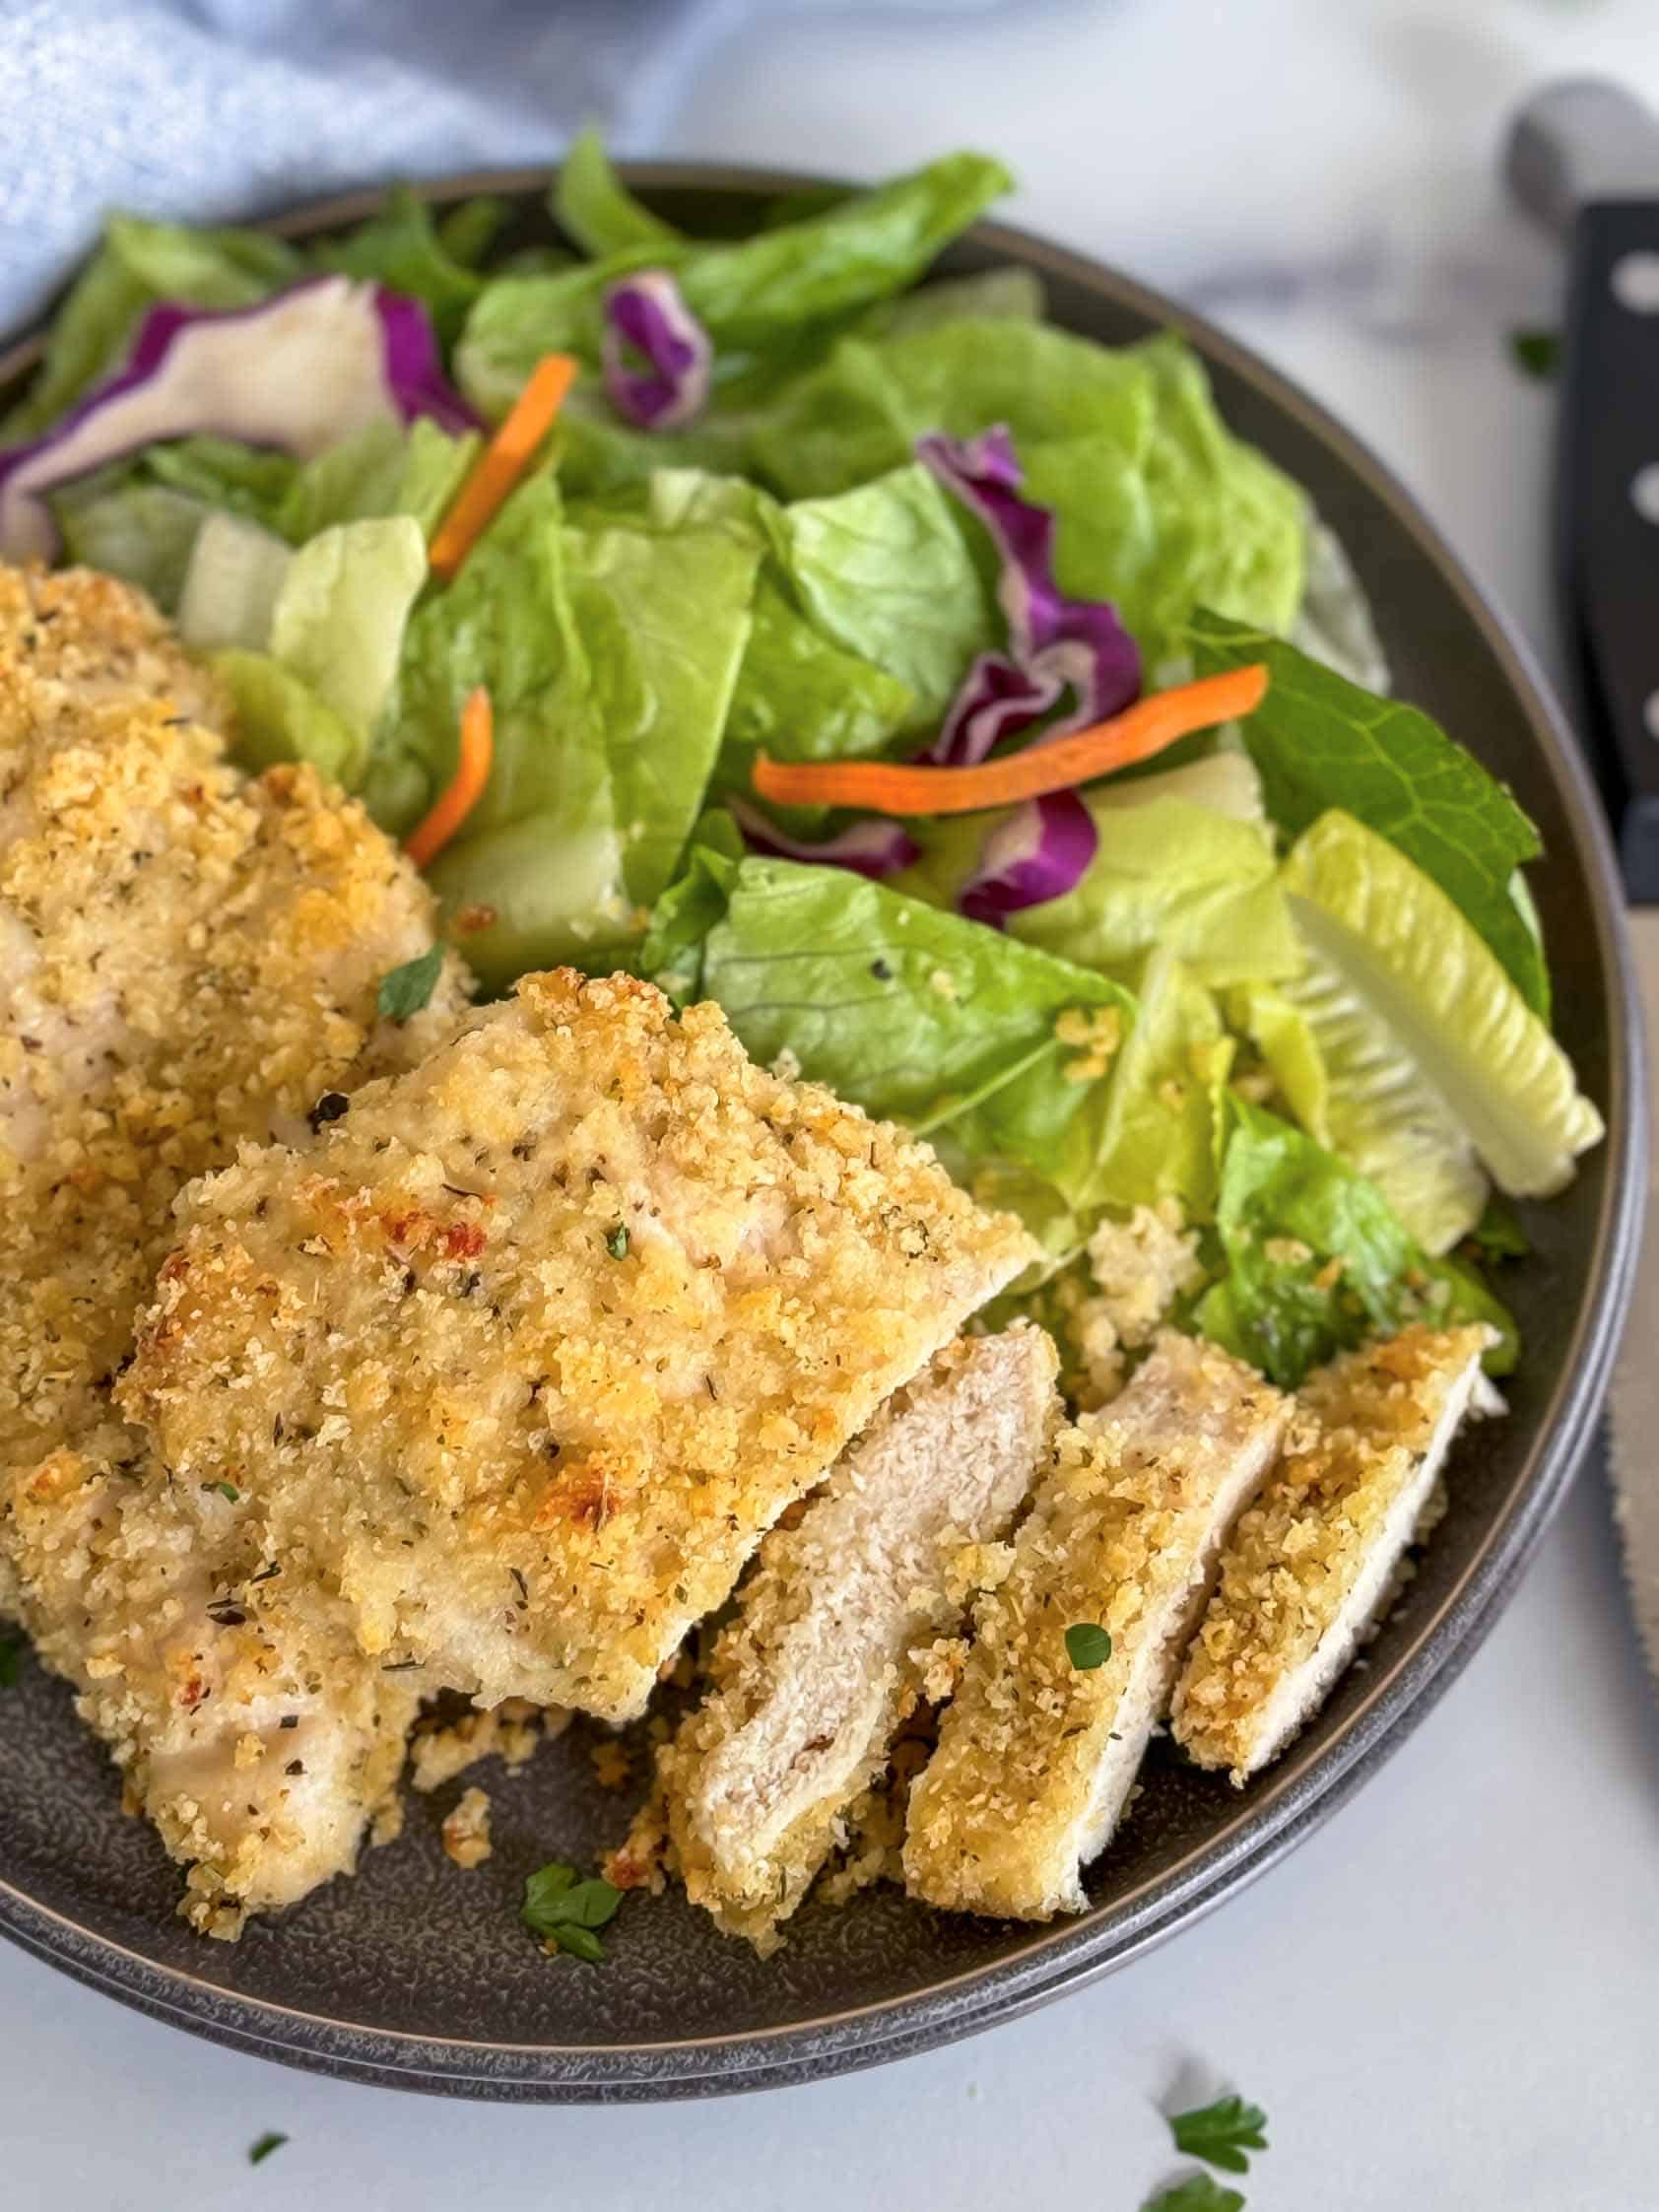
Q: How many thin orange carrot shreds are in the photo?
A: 3